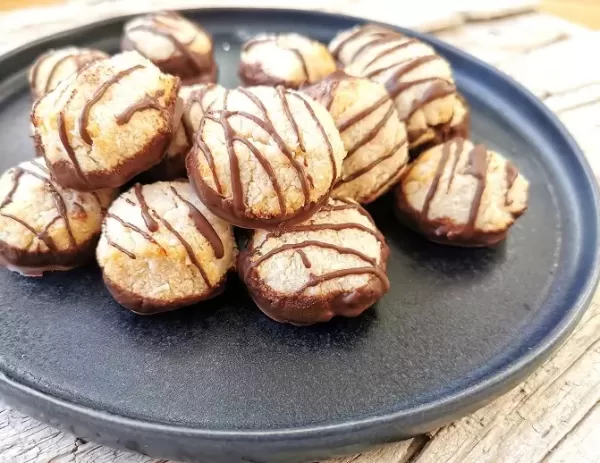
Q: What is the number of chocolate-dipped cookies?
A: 13